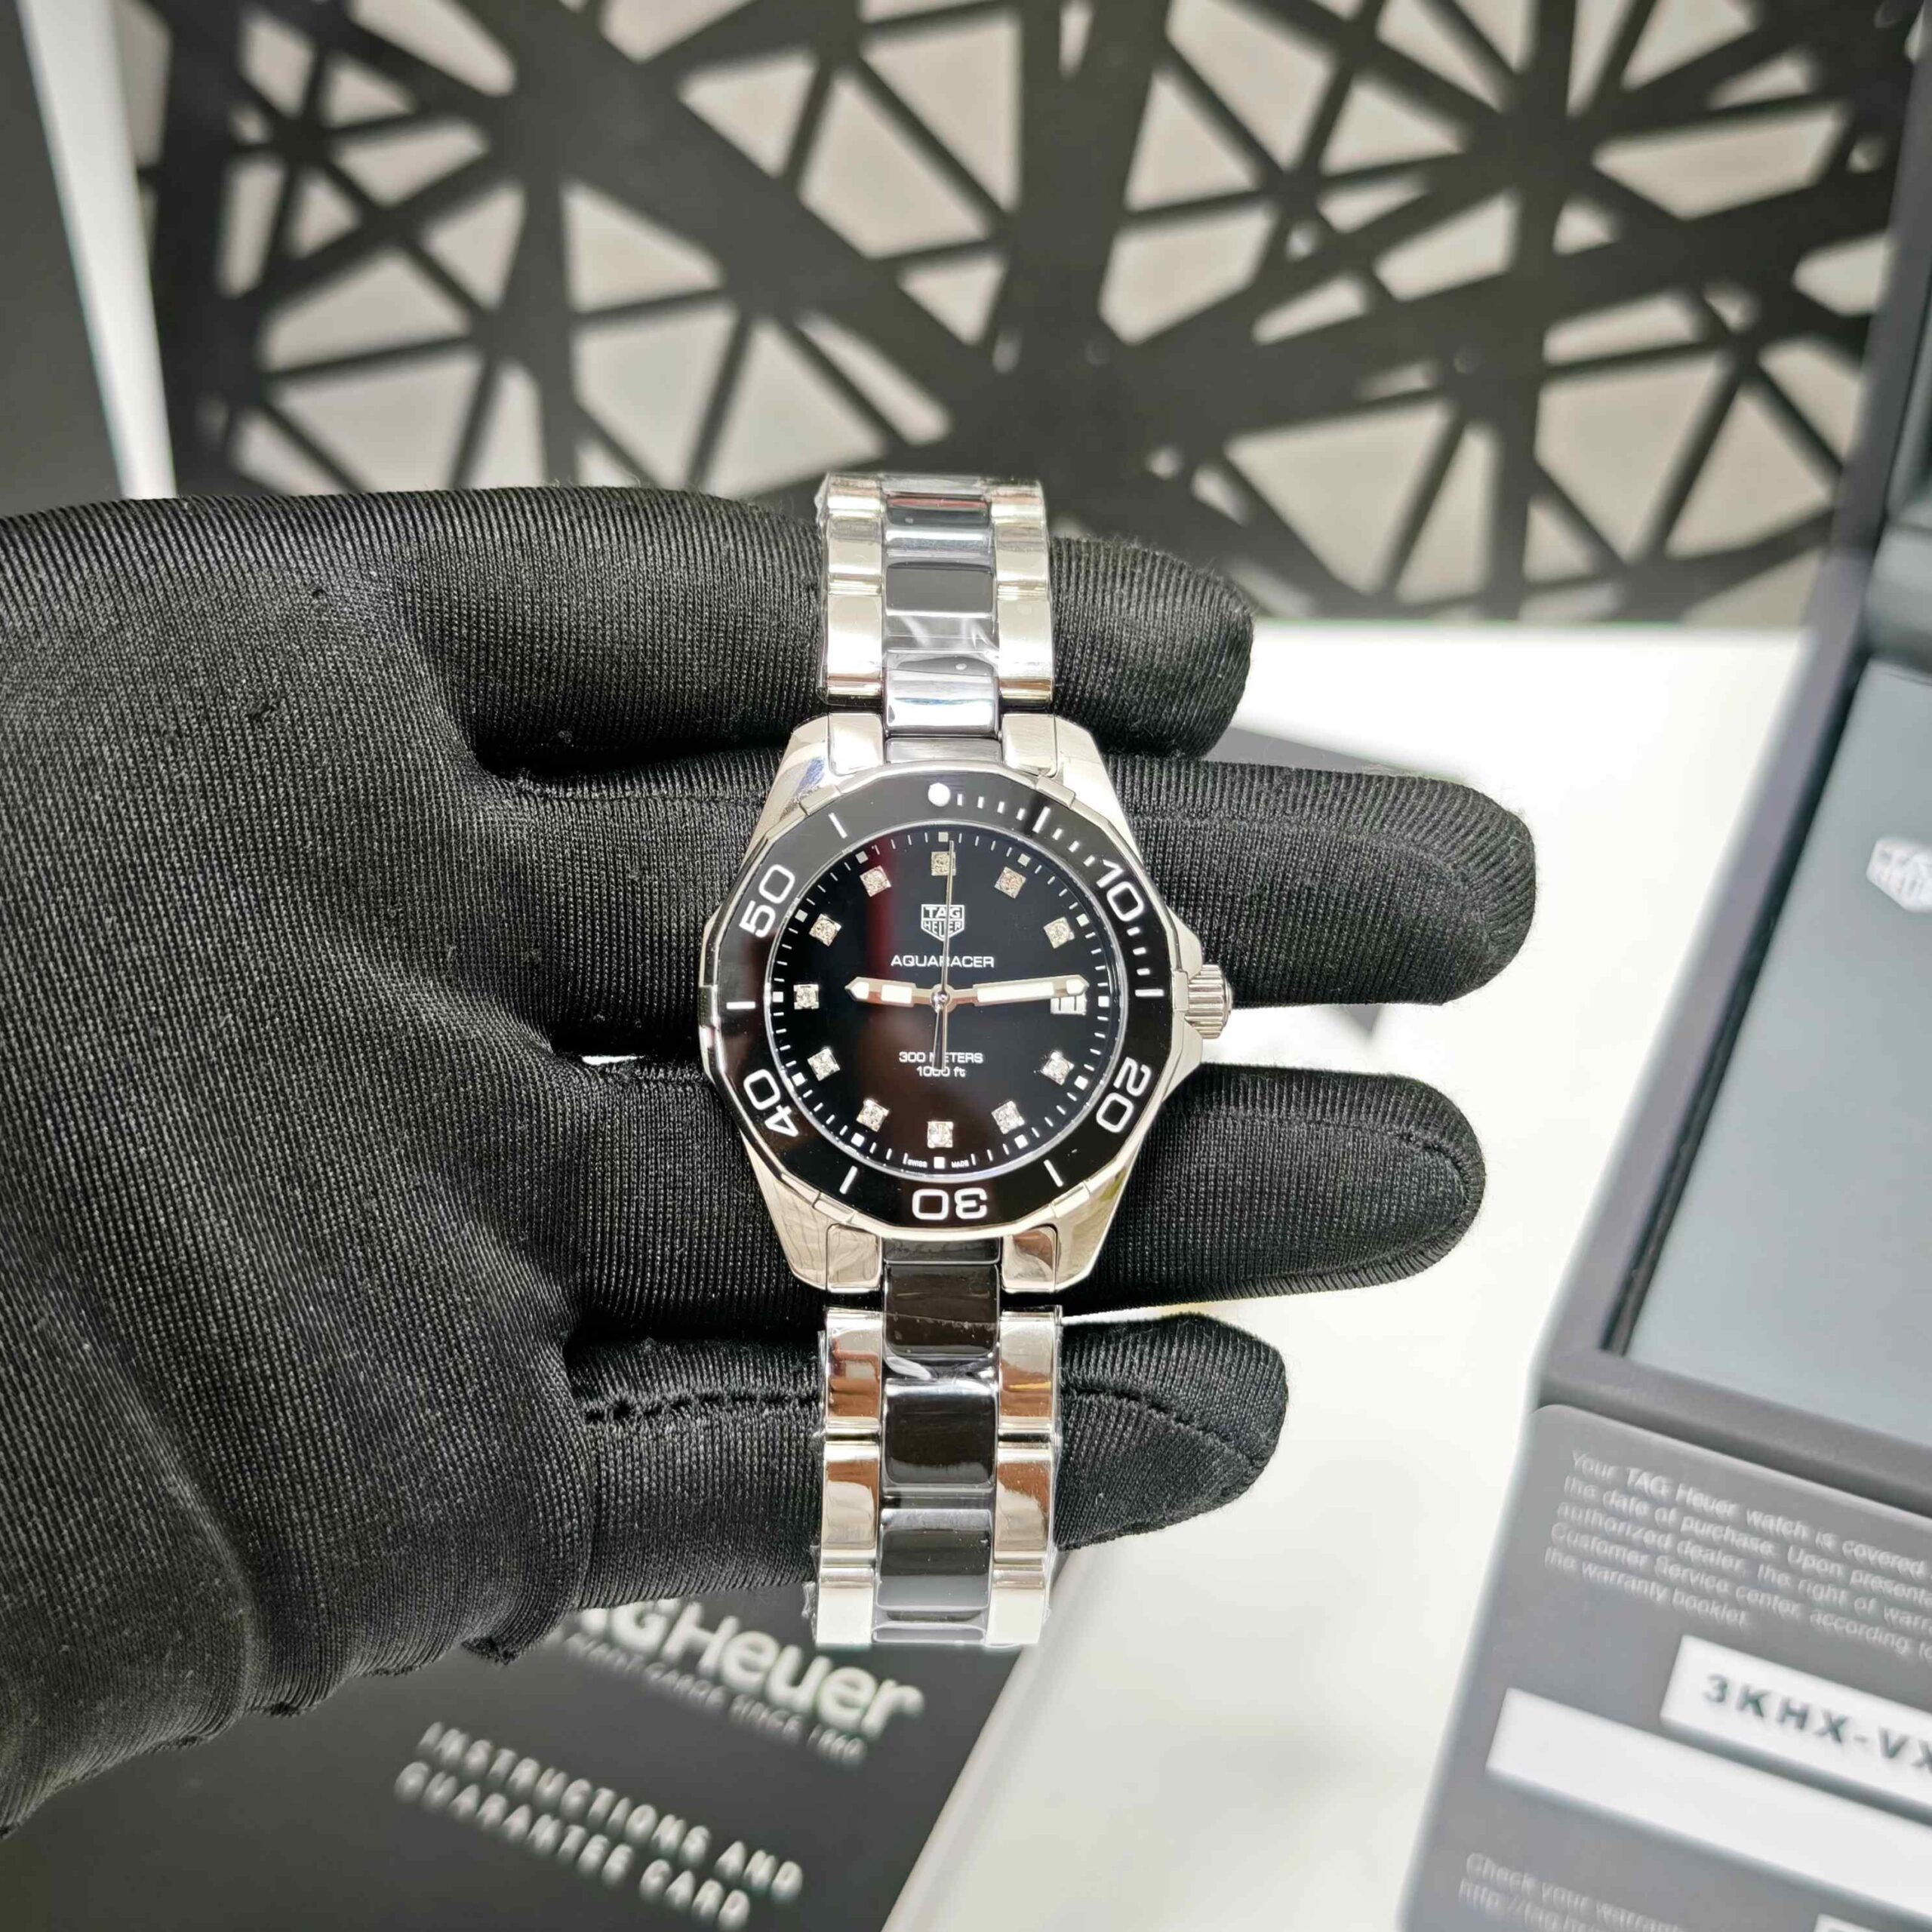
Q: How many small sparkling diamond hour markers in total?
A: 11